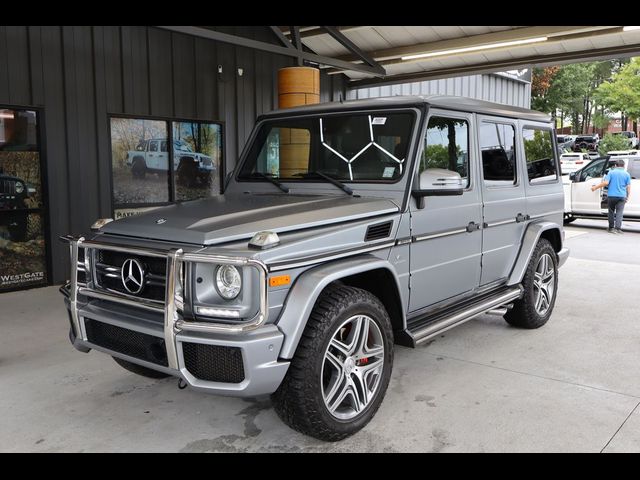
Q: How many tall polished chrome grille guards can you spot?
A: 1